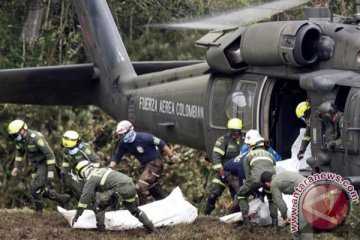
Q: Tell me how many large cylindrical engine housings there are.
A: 1